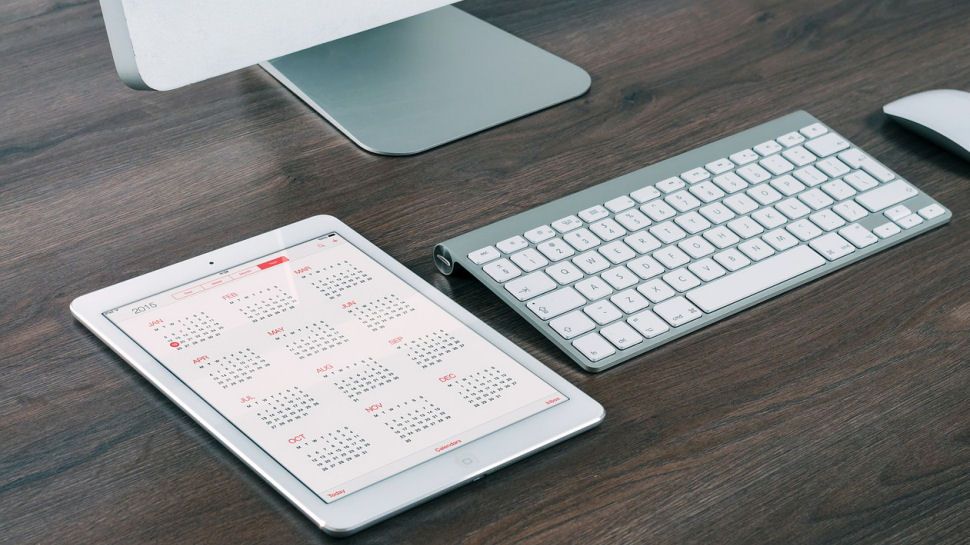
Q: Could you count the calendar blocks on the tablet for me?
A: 12